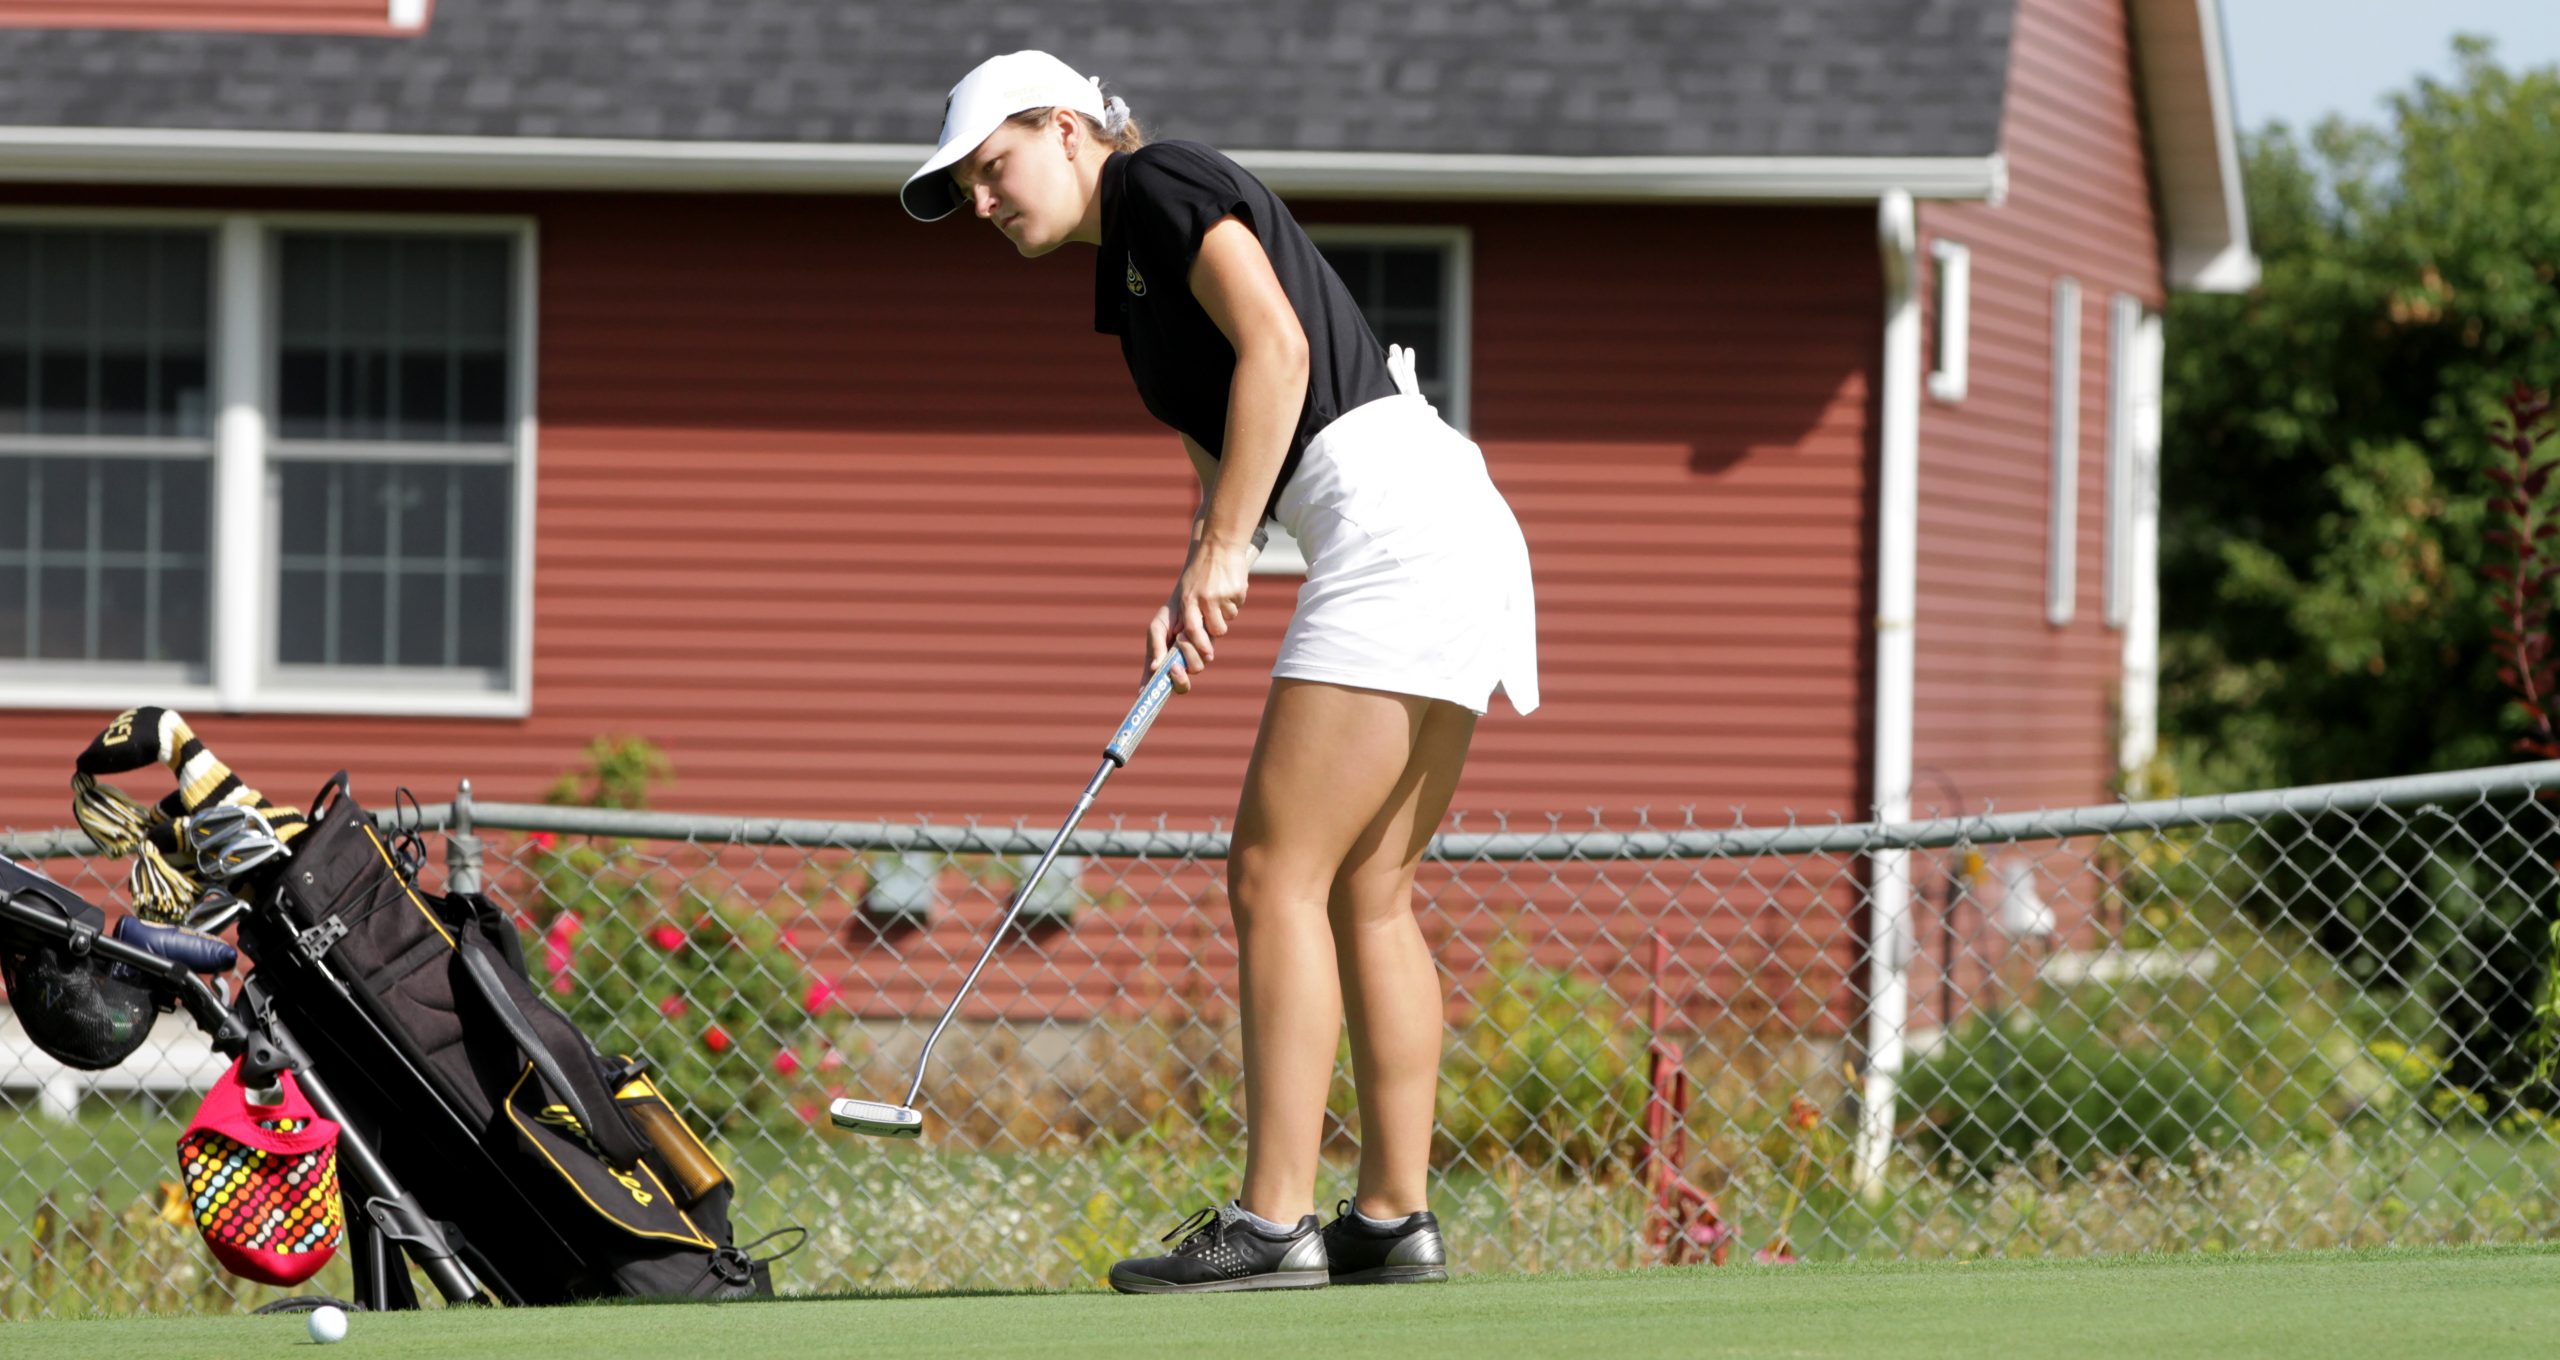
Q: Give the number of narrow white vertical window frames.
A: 3